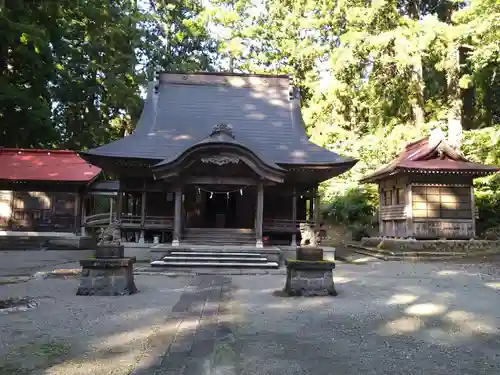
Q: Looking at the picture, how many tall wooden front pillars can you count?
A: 2